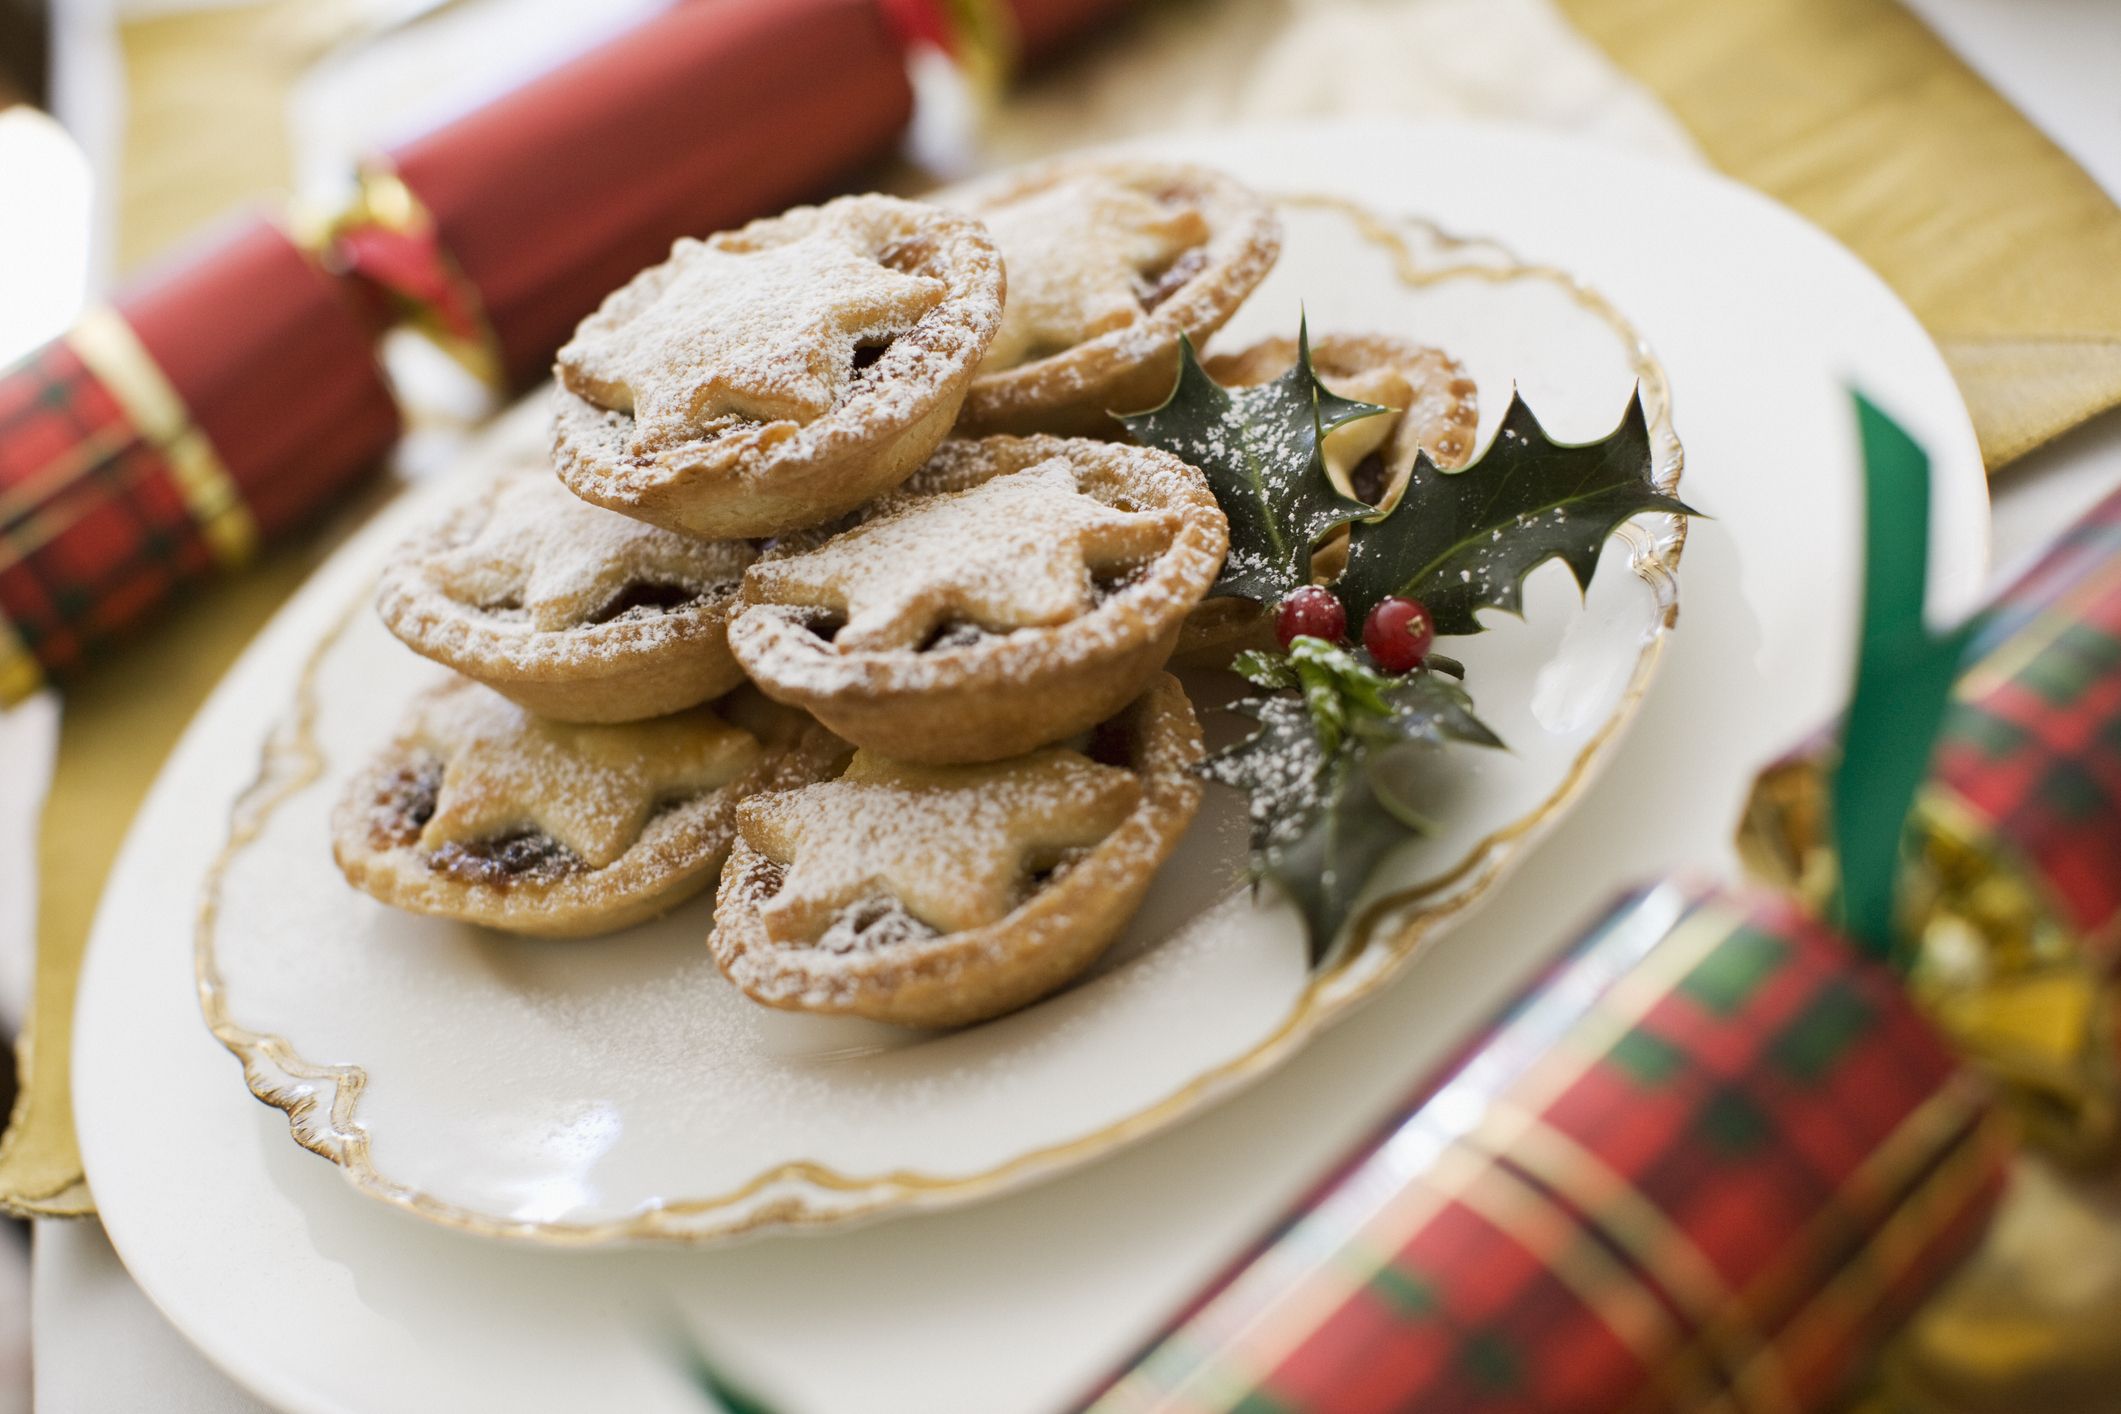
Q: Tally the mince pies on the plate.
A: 7